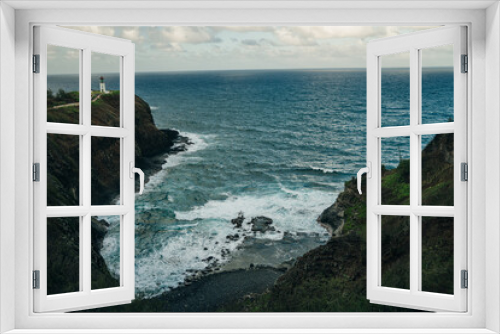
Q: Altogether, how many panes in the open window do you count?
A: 12